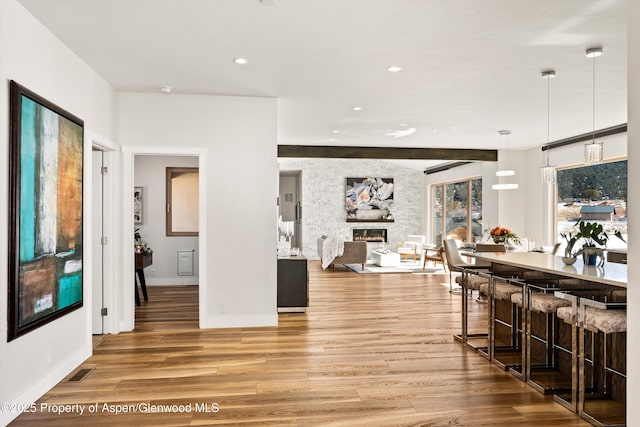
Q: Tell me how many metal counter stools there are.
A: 4